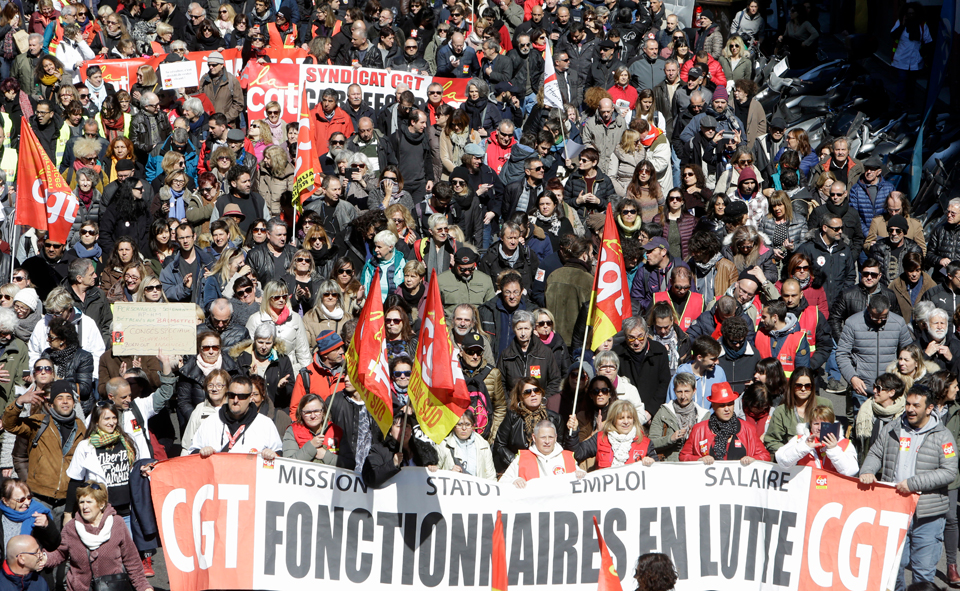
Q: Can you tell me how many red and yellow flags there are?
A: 7